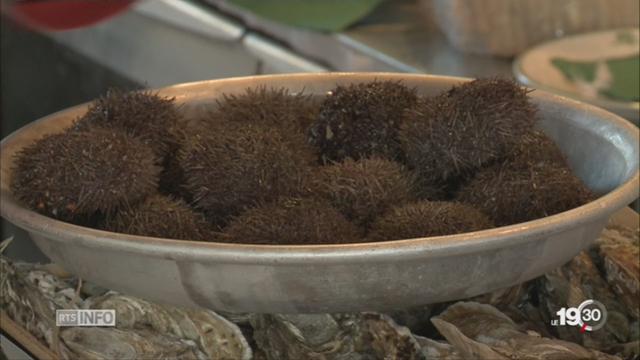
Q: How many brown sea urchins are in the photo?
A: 12